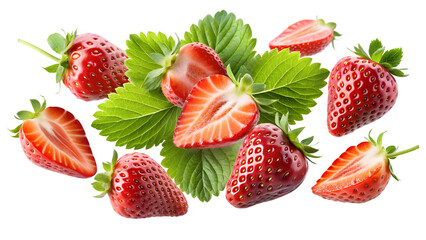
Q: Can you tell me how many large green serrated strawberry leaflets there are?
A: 5